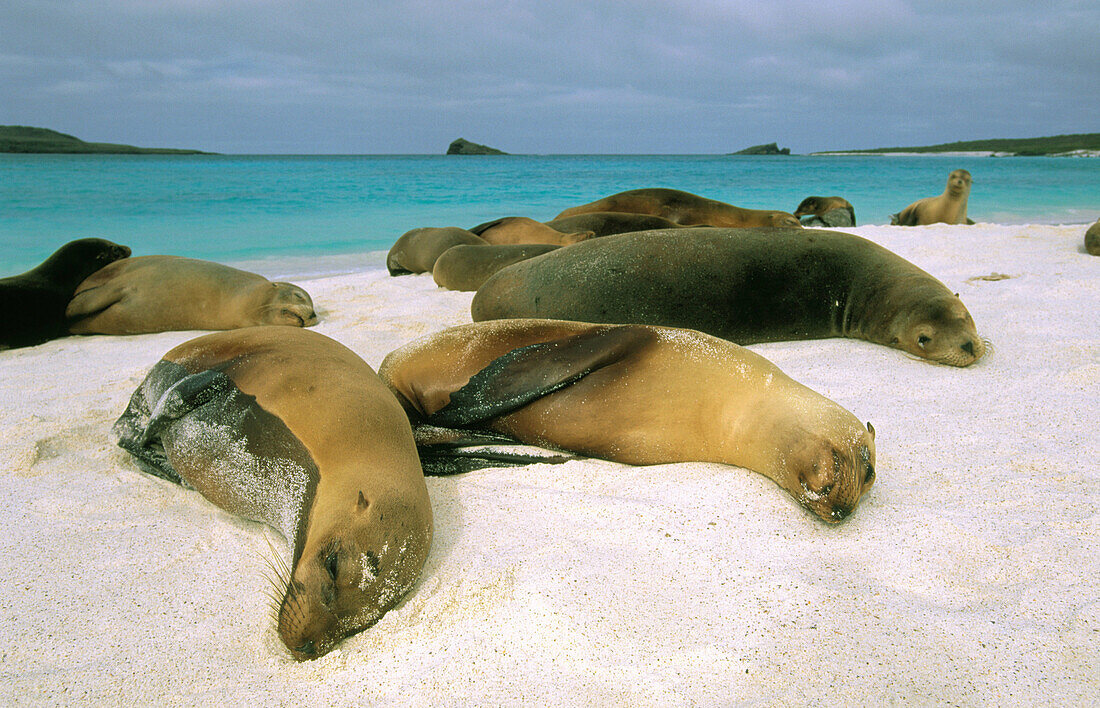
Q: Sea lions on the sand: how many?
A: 13